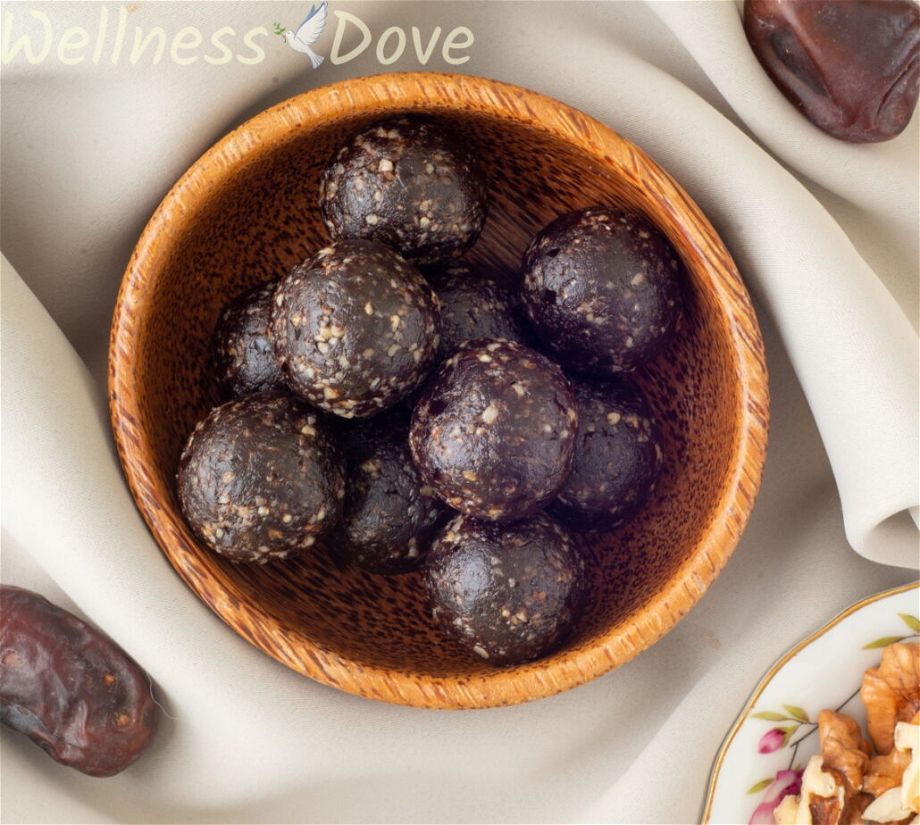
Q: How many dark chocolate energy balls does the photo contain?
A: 10